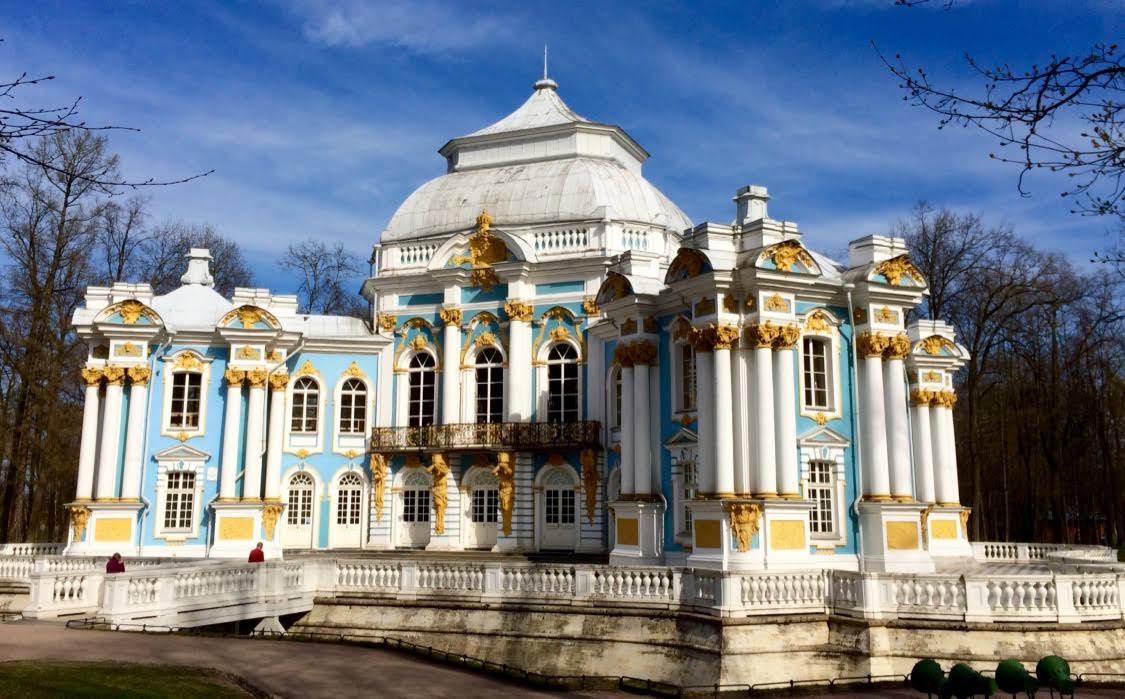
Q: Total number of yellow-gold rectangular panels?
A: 7